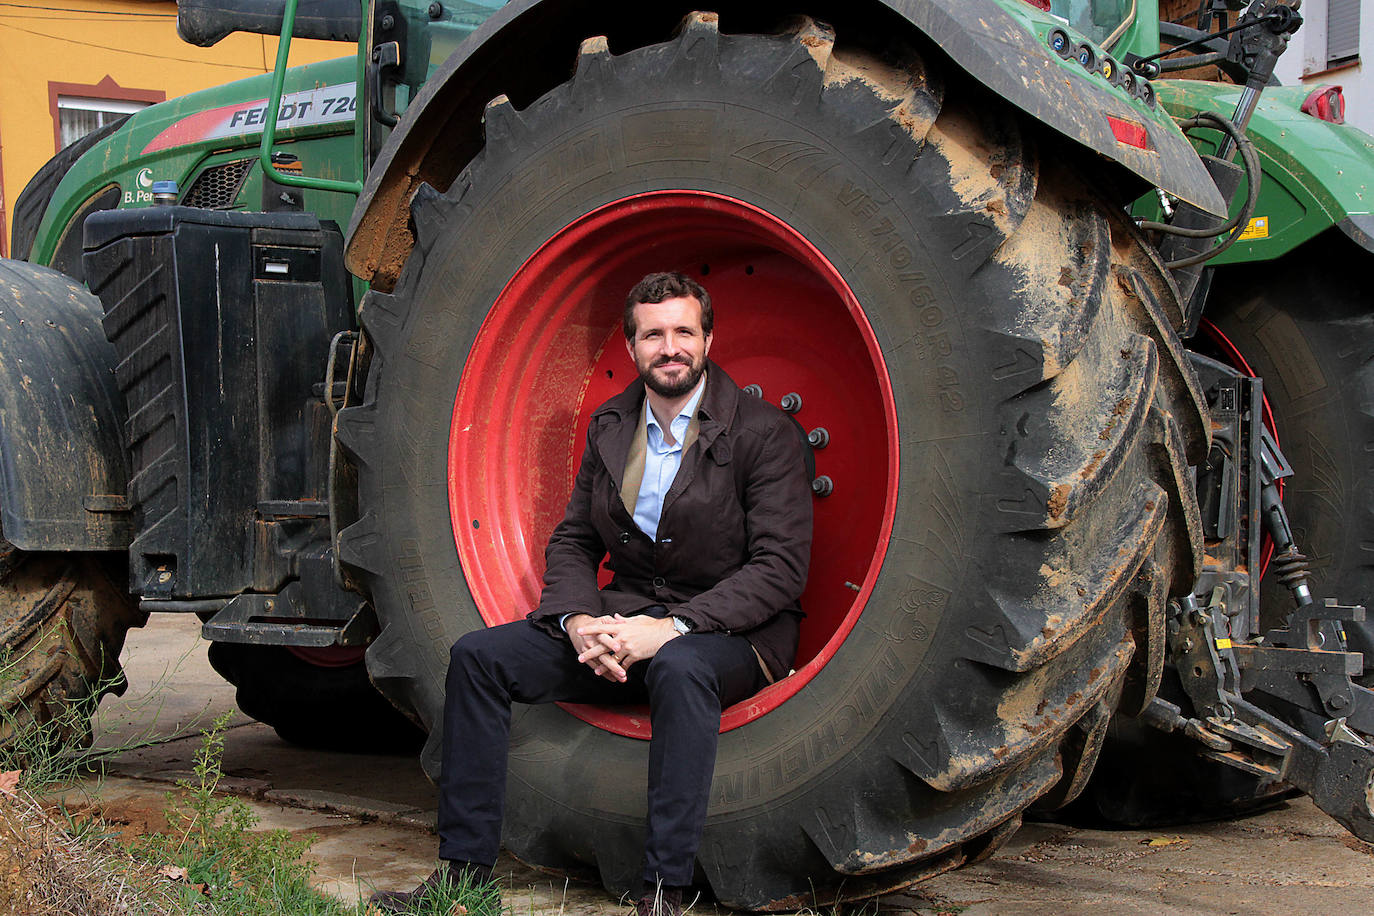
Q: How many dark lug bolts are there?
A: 4